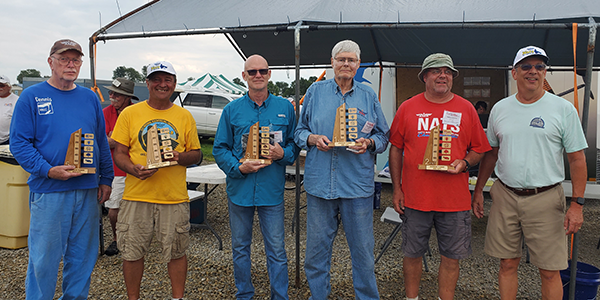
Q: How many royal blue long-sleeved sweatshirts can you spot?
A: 1